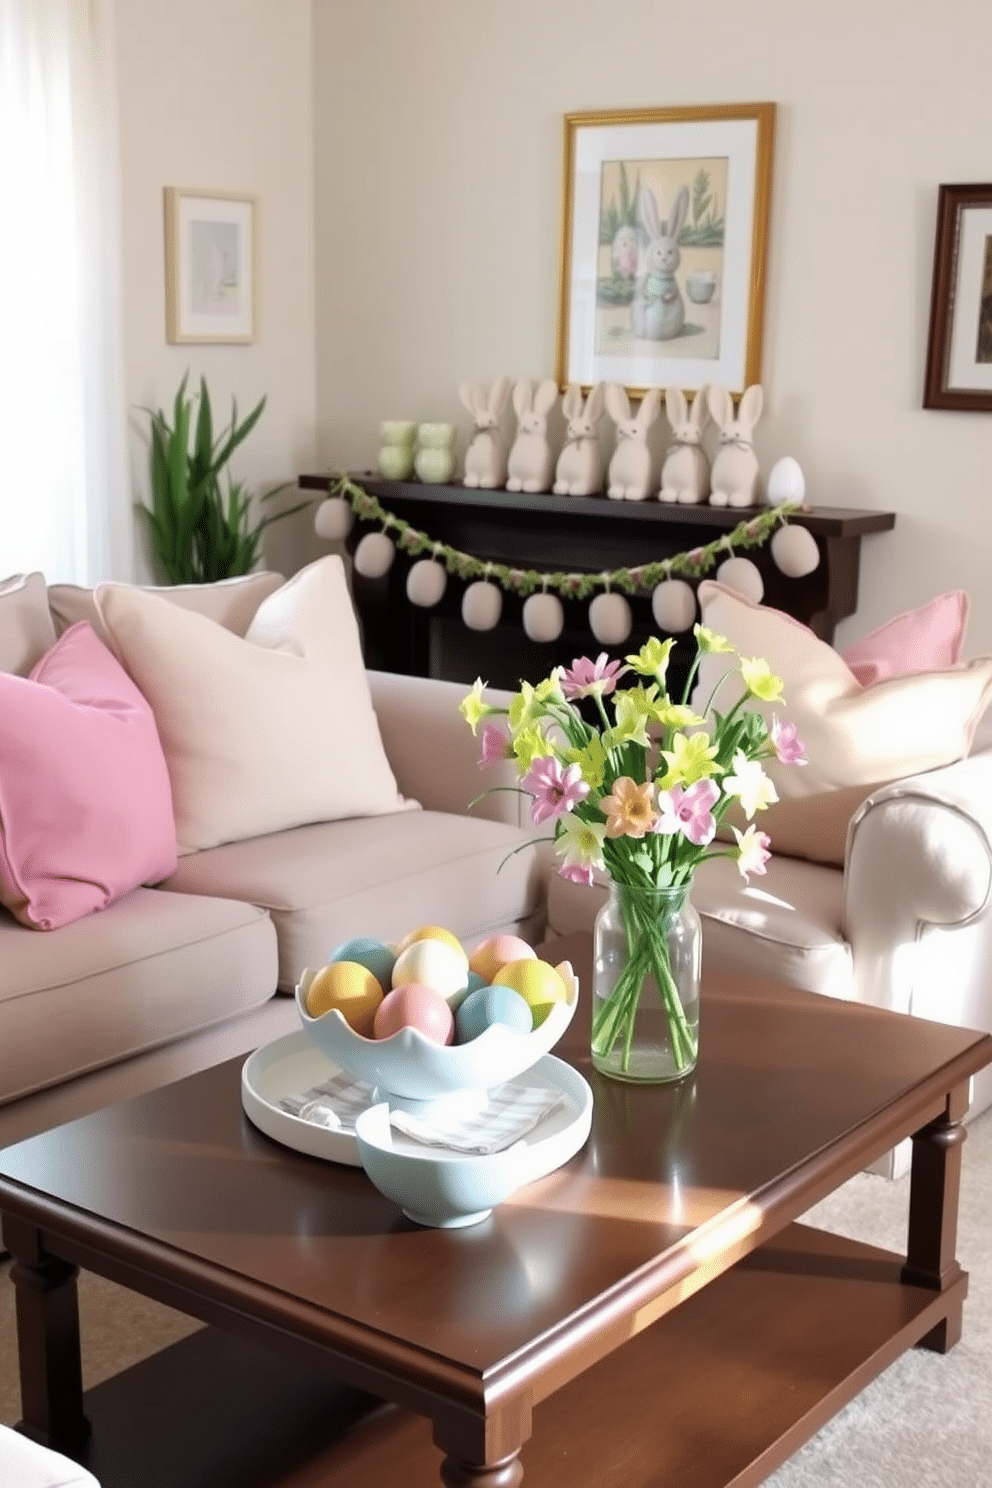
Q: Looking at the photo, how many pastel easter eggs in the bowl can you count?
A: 9